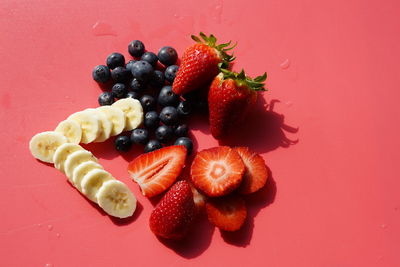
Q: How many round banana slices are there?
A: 11